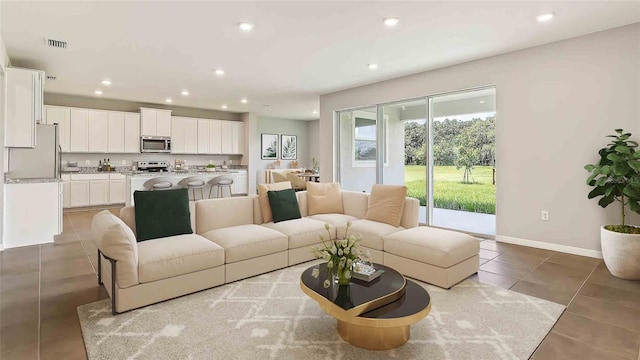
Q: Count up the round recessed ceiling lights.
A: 12